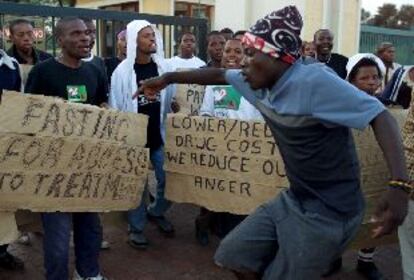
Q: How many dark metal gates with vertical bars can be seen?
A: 1